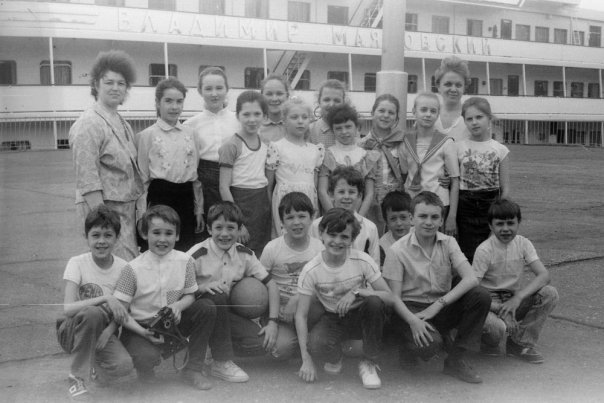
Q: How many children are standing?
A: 10